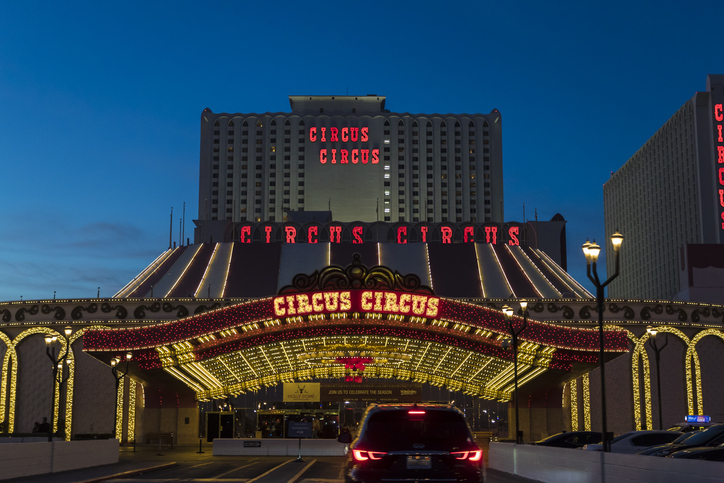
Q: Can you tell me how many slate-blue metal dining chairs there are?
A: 0